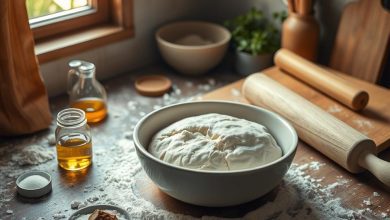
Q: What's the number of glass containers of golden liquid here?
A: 2